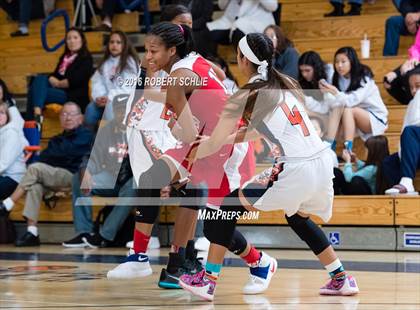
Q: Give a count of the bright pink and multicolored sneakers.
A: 2